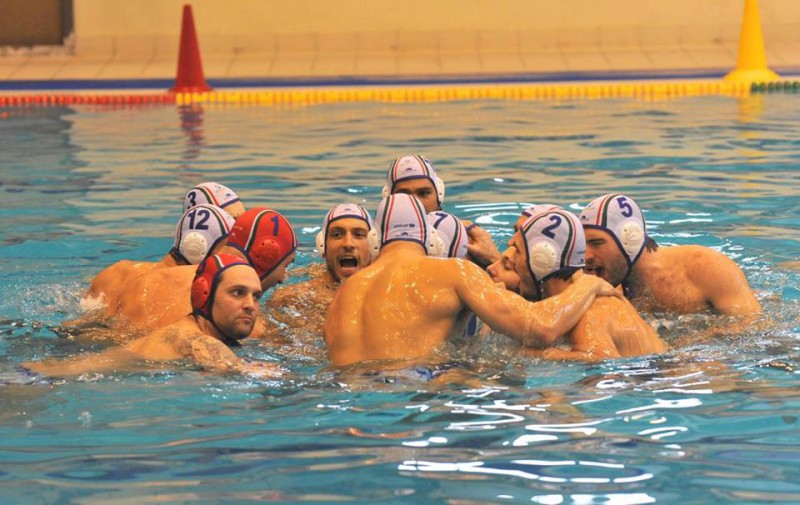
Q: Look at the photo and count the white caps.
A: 9